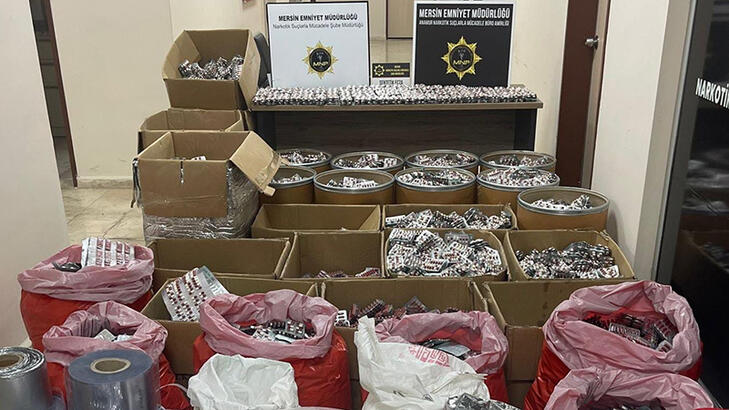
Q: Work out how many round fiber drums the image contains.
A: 9